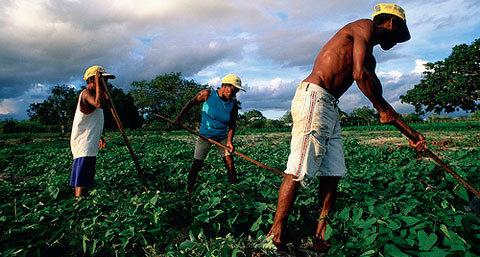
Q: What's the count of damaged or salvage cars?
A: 0